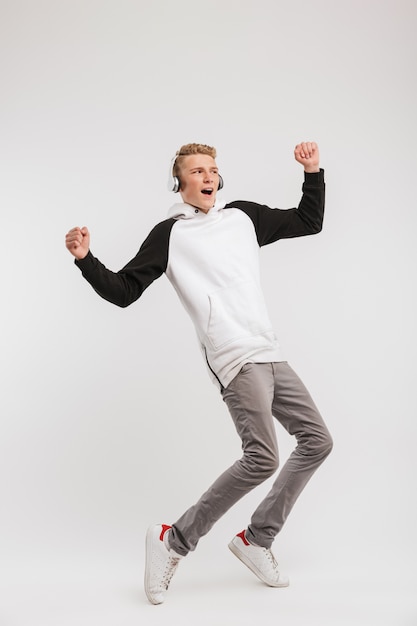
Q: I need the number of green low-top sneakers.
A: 0